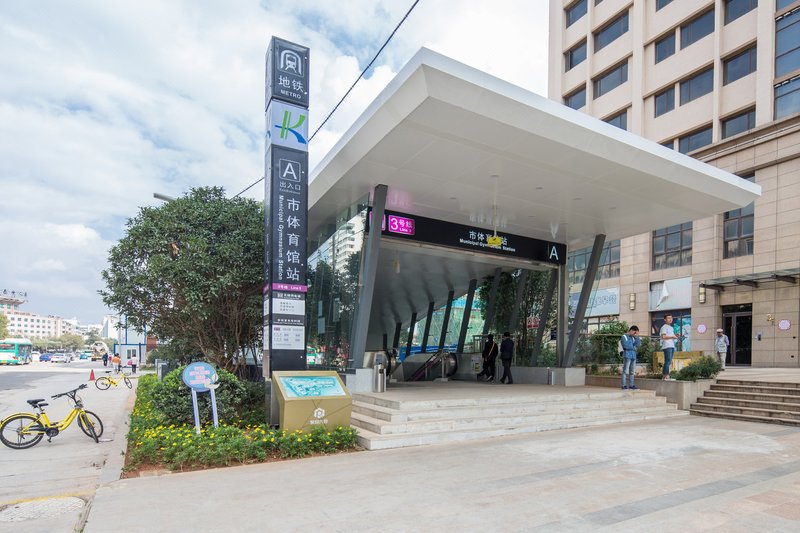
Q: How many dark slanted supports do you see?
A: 11